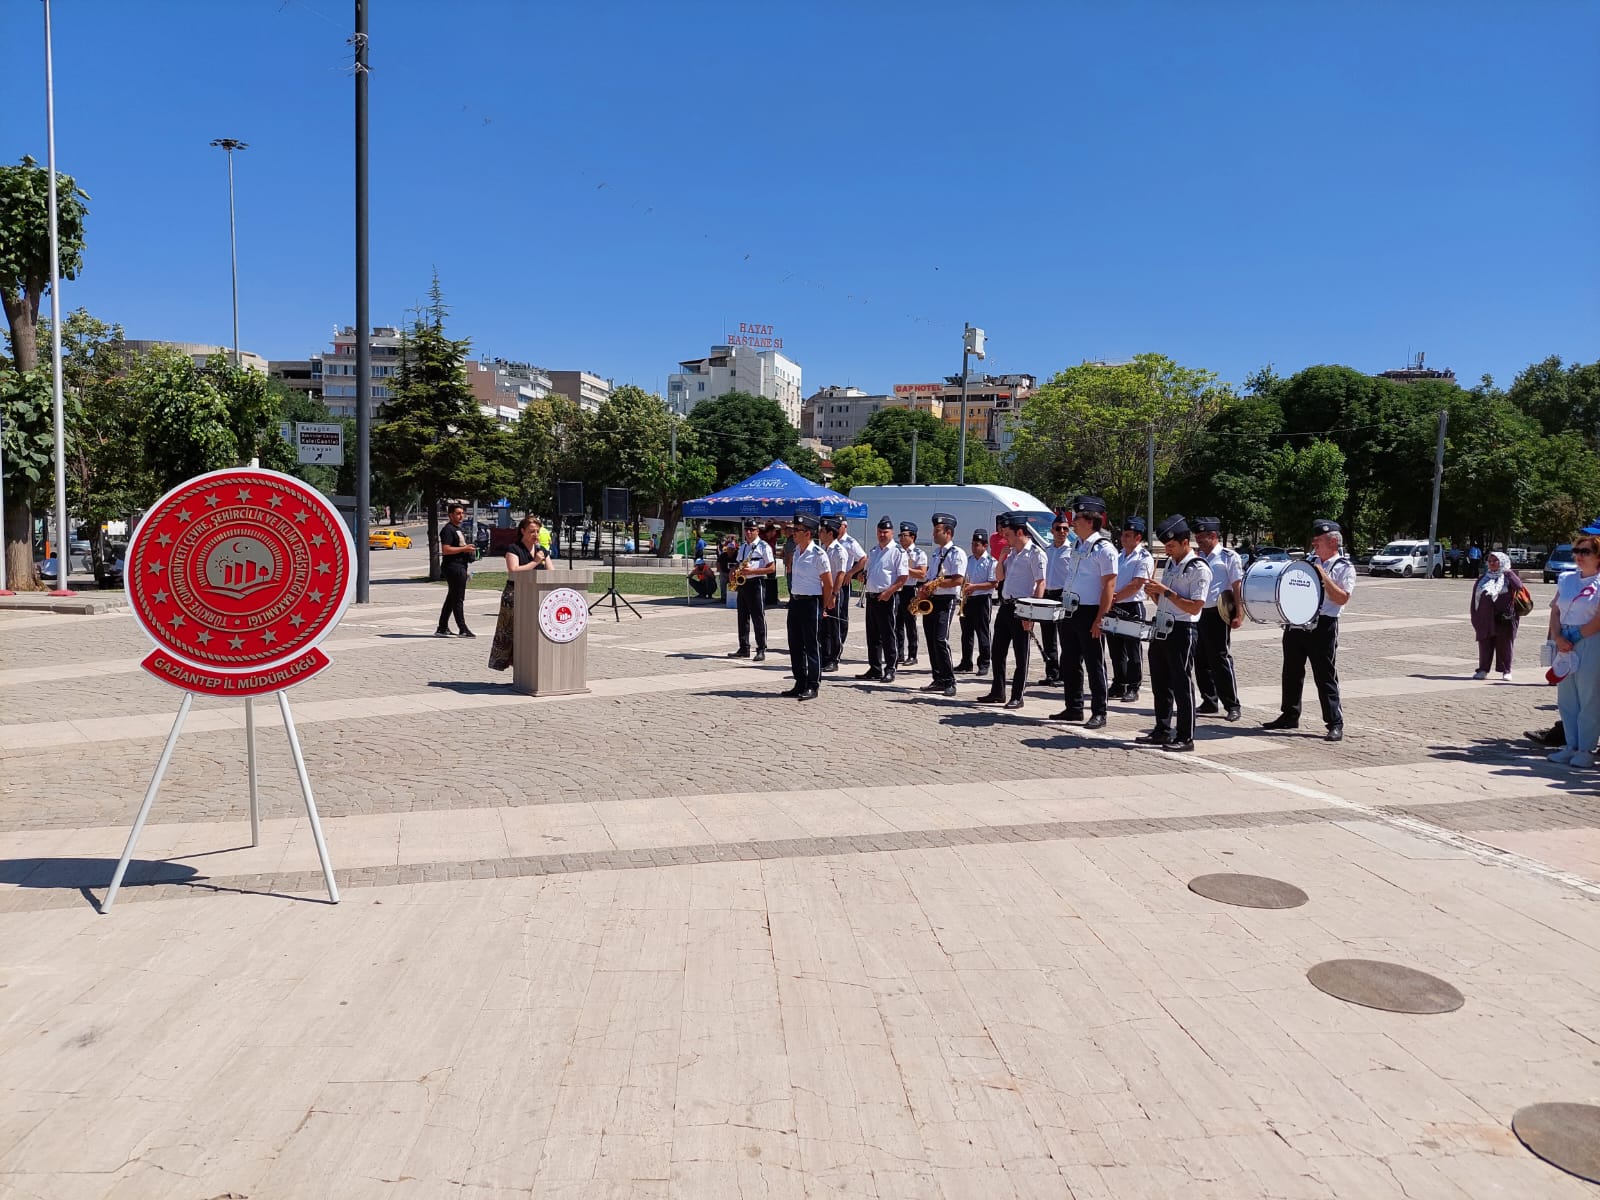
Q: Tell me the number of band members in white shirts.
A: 15